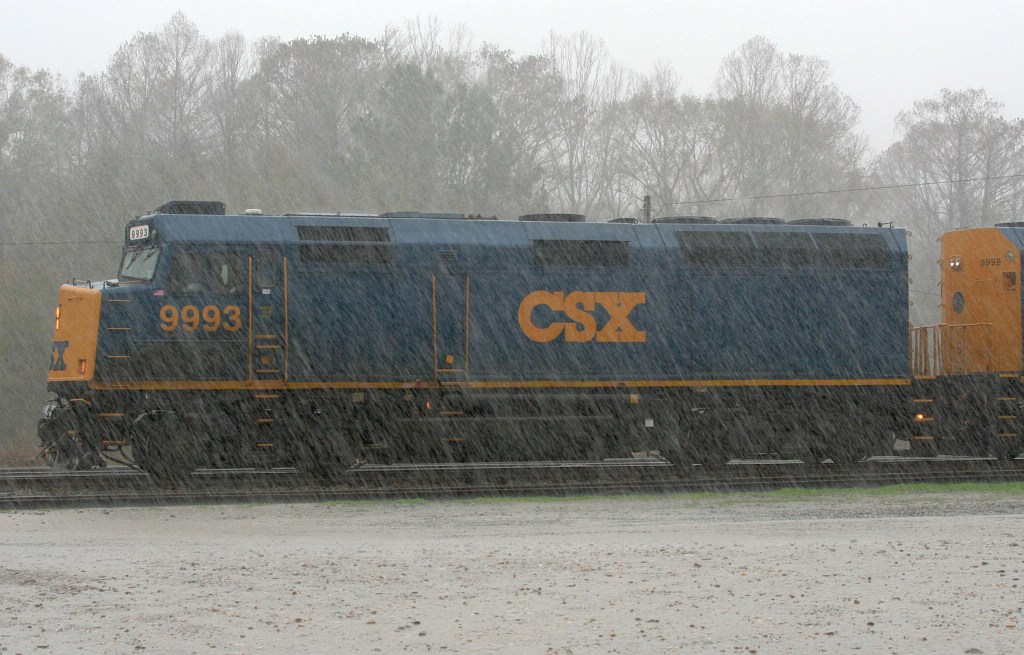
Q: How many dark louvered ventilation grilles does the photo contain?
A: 3